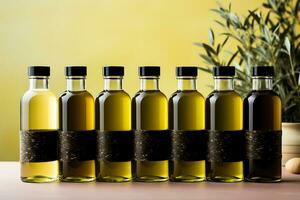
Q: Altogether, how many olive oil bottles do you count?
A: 7